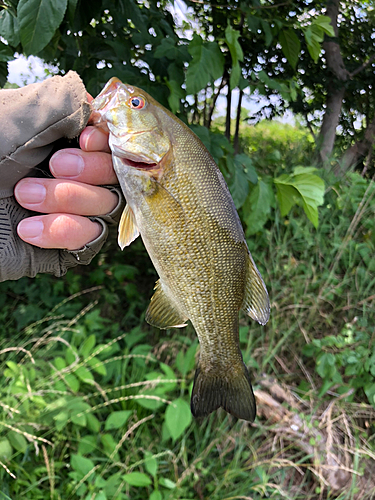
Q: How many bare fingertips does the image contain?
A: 4